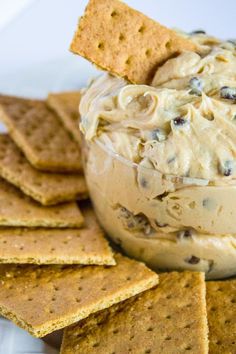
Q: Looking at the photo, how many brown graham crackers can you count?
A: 9